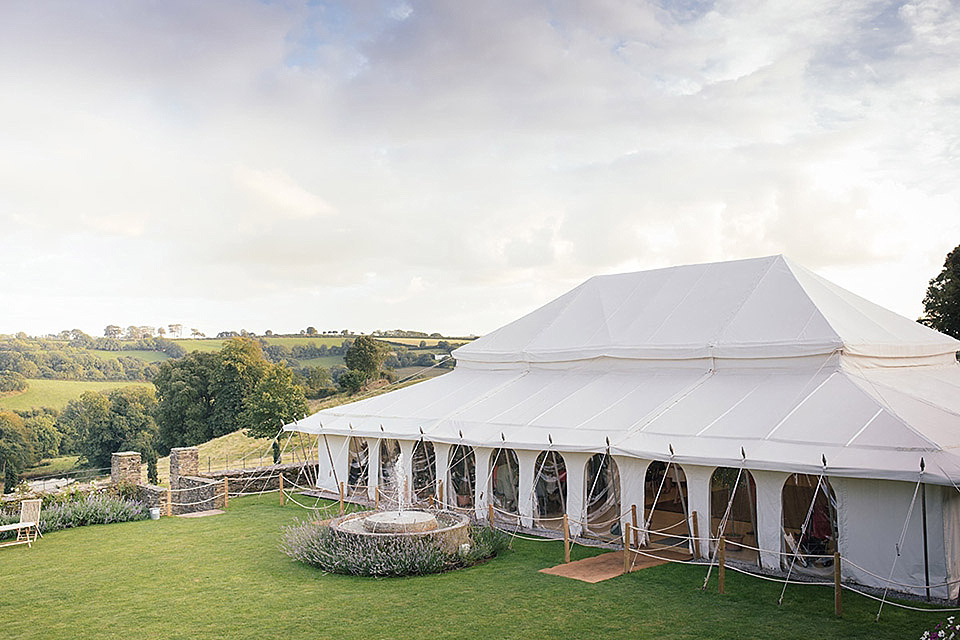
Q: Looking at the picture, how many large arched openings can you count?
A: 10